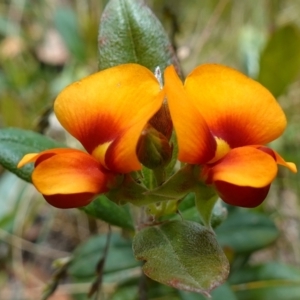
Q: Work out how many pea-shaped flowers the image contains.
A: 2